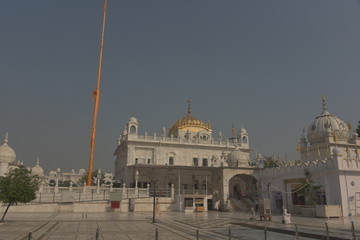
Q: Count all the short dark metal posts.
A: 9